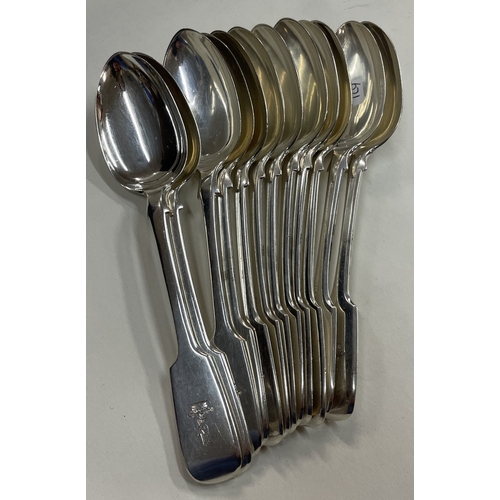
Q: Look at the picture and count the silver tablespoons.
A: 12